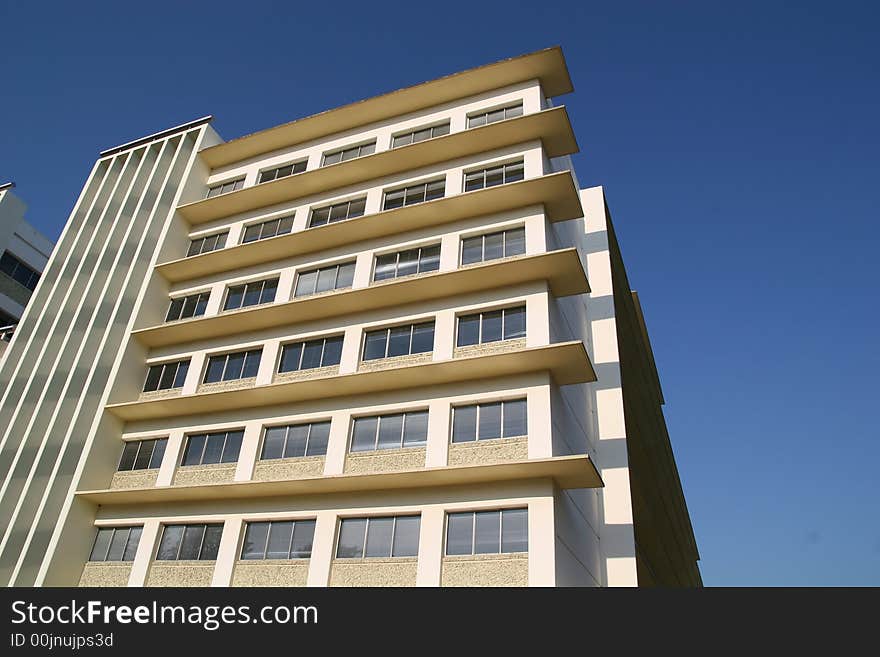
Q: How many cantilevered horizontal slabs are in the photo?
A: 6